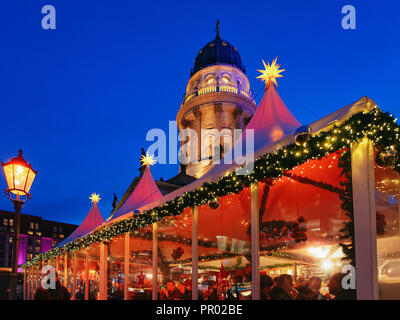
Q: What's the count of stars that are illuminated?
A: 3